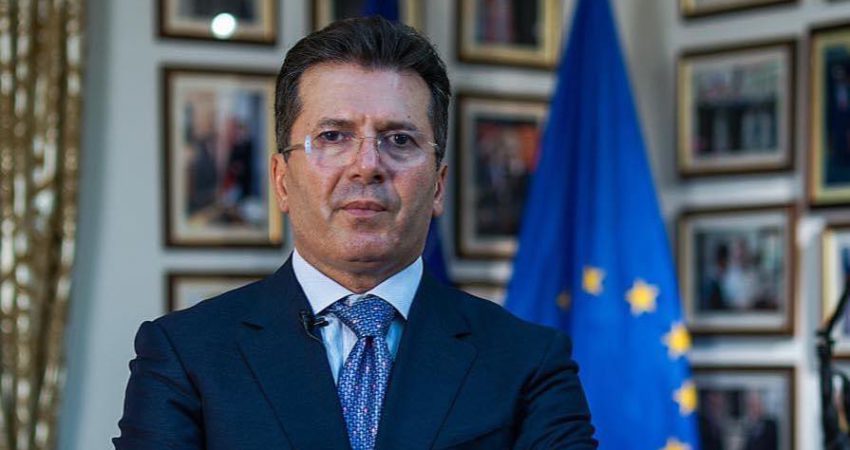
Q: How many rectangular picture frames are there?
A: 13